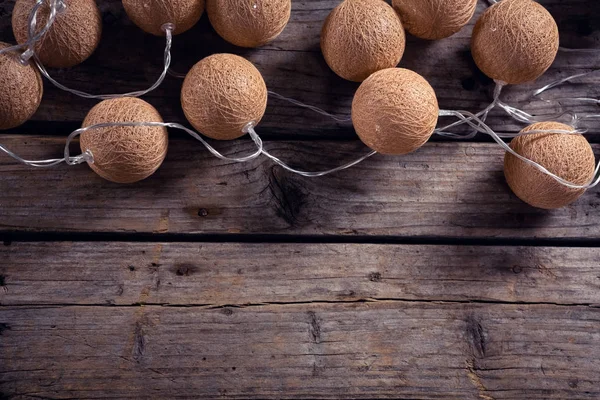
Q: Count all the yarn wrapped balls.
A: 11